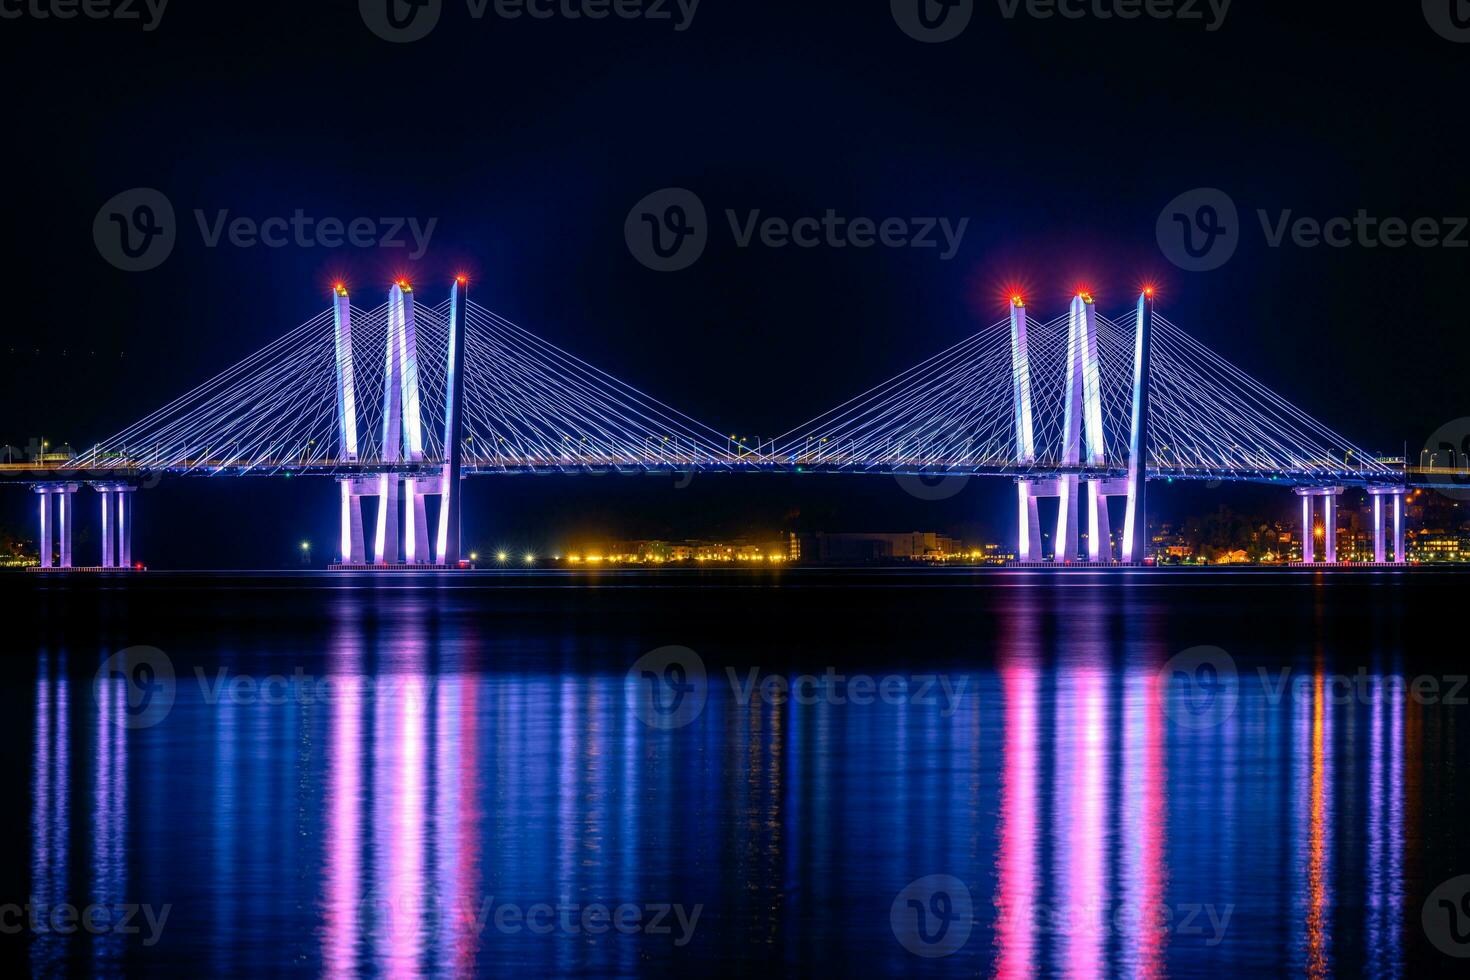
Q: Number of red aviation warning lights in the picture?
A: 6